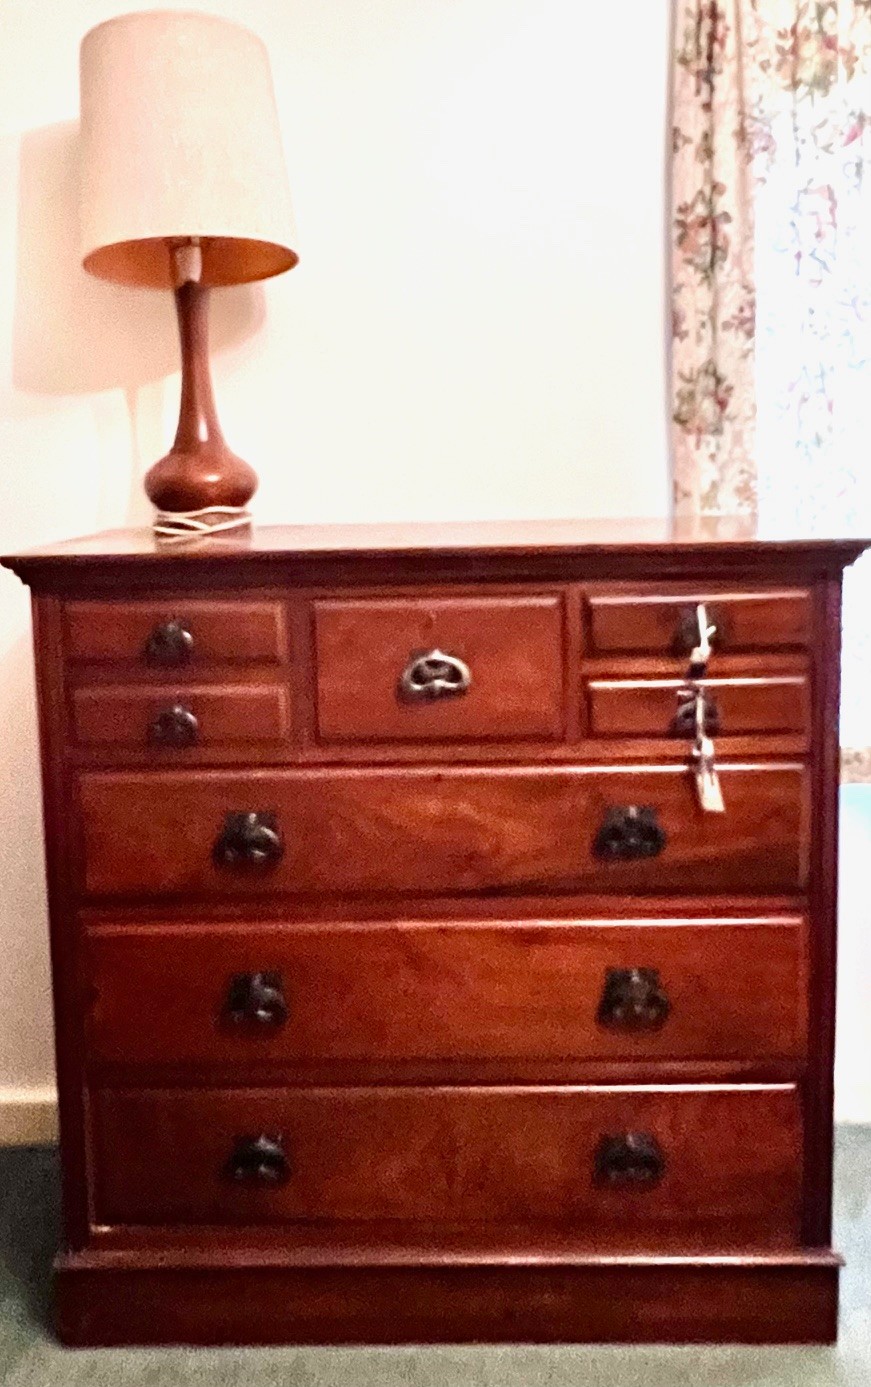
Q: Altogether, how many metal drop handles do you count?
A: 11